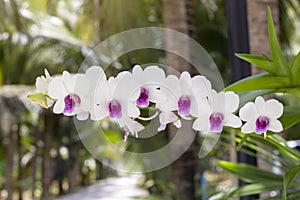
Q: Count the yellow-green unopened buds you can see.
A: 1